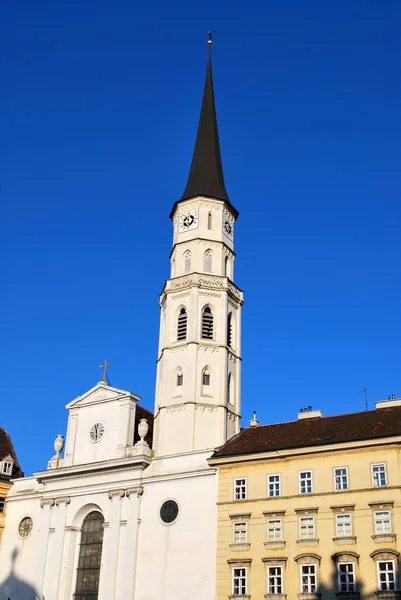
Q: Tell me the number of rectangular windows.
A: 15